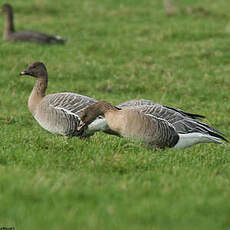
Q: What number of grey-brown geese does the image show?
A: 3